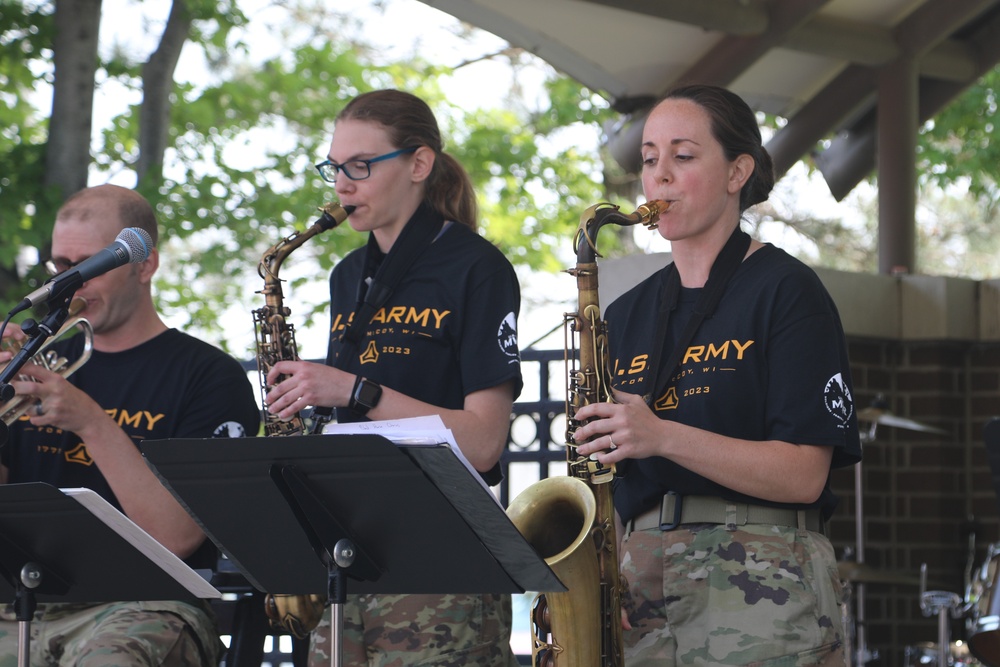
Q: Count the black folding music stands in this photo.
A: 2